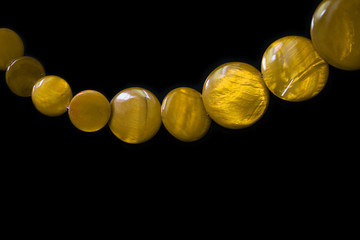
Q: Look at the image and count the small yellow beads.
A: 4